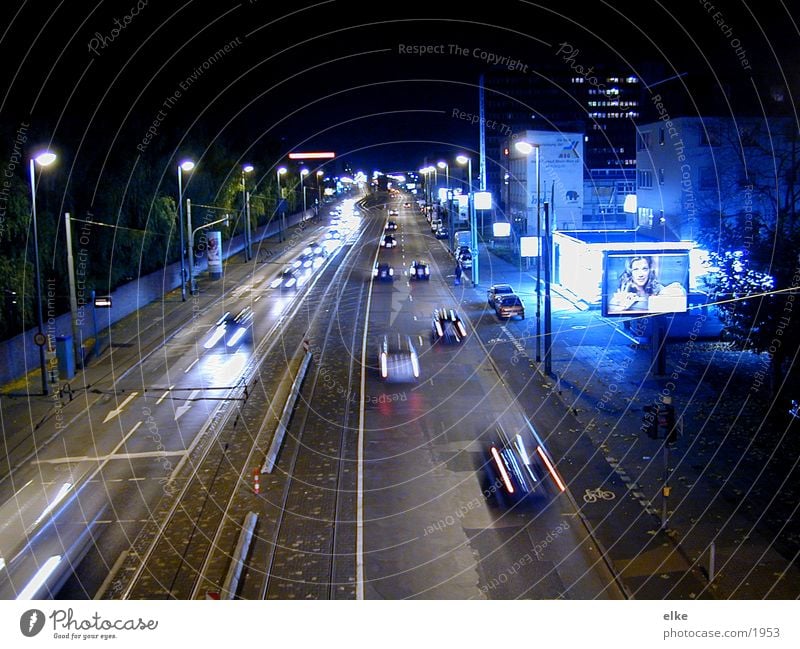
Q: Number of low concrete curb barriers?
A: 2